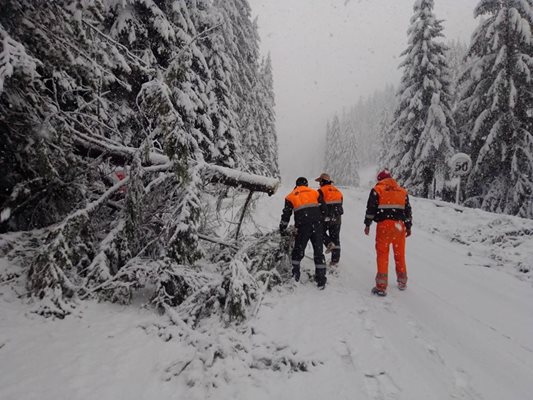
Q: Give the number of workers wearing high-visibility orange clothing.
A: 3